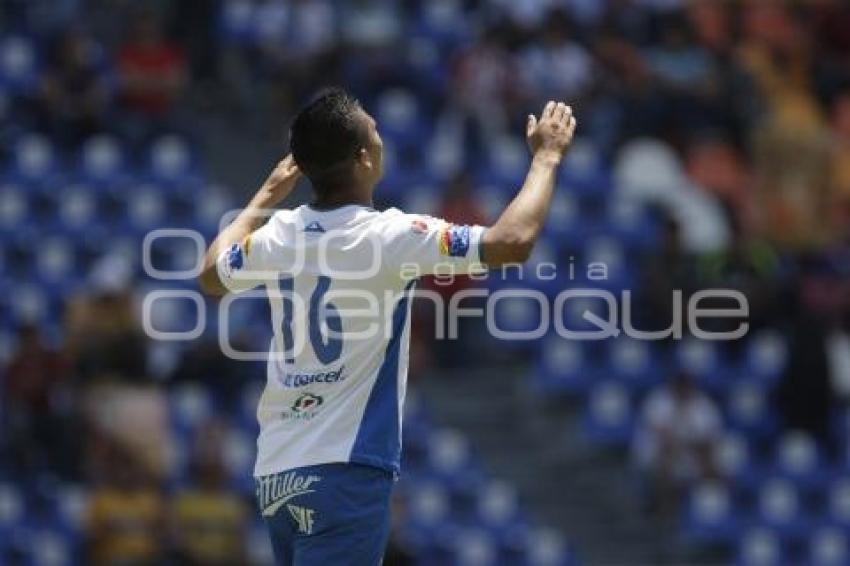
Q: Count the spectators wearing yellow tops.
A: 2